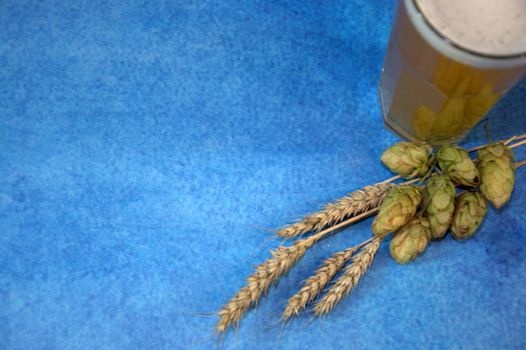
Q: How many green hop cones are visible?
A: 7